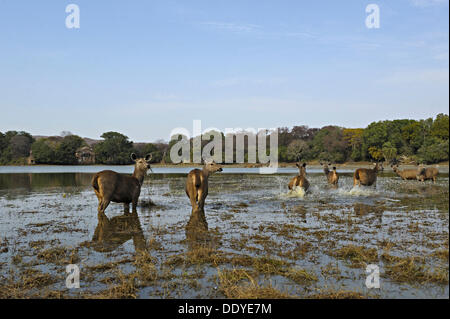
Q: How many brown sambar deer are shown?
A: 7